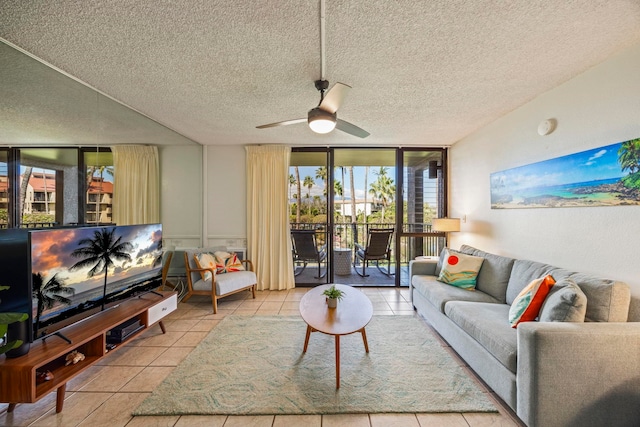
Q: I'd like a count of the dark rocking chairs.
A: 2